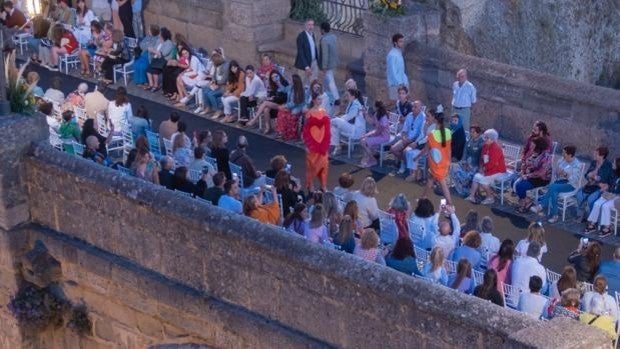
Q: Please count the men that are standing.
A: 4